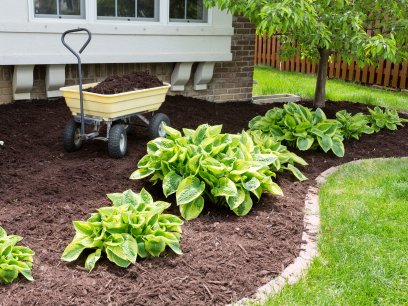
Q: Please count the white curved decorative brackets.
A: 4